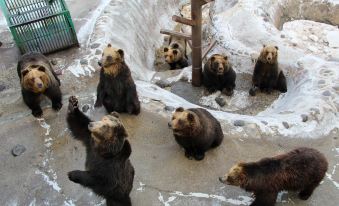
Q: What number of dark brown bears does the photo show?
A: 8